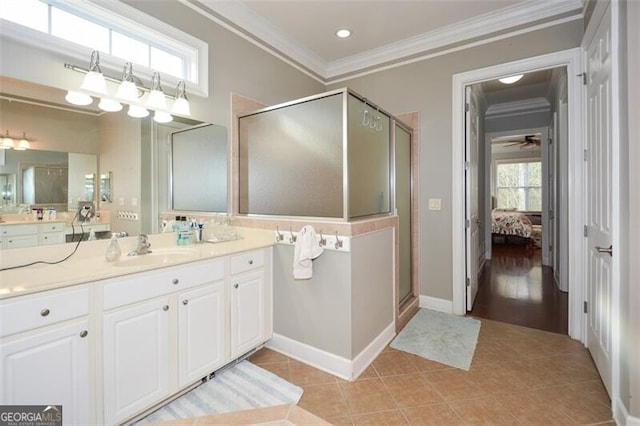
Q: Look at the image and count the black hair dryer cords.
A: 1